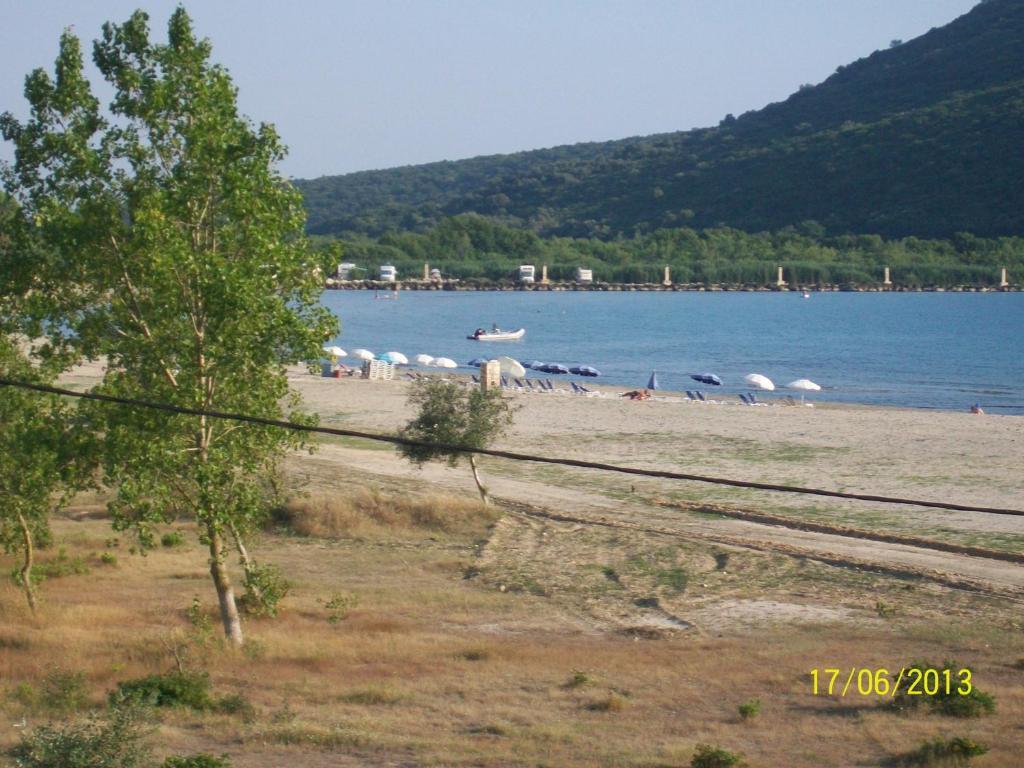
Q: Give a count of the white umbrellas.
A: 8